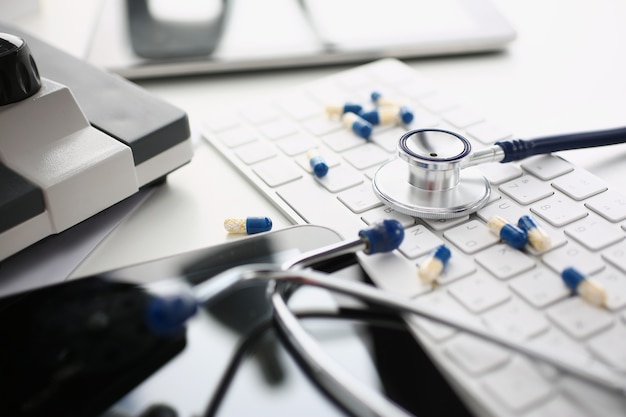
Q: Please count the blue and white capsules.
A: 11